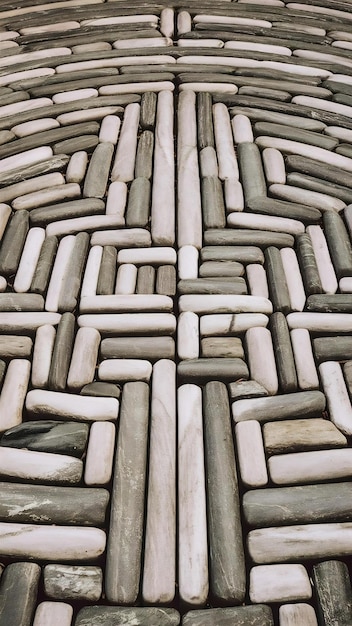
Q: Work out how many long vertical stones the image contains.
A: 6